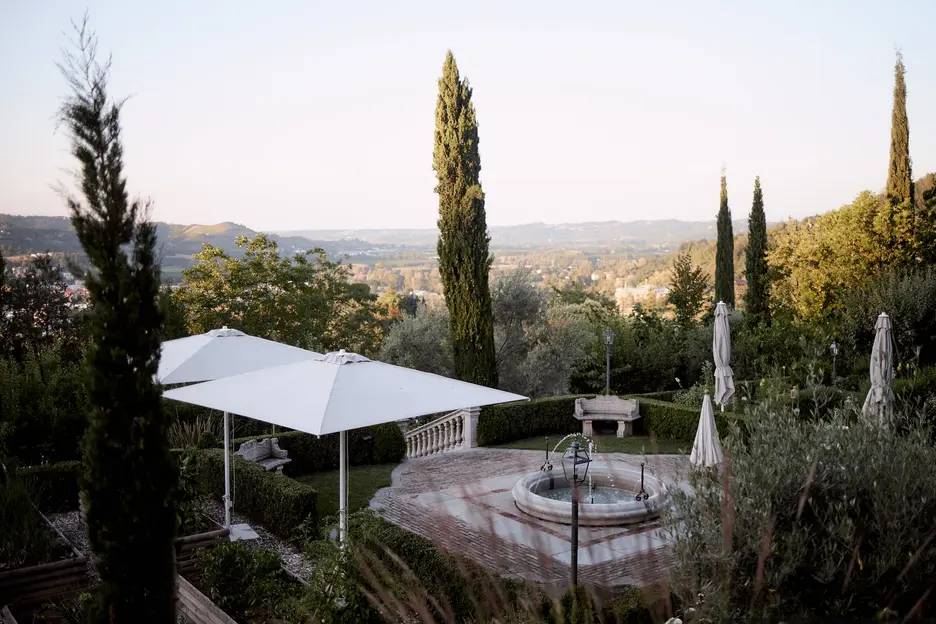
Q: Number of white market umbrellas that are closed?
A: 3